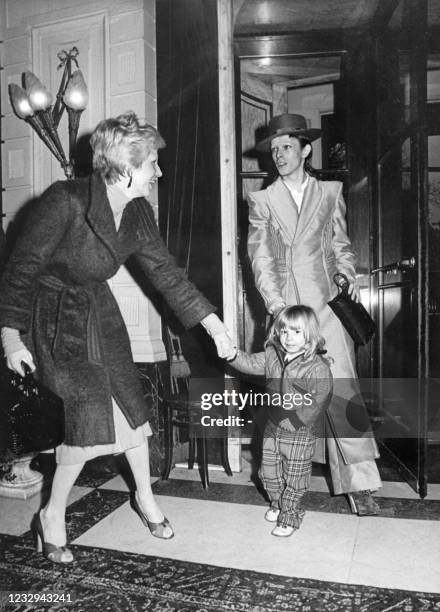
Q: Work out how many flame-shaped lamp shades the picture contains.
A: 3